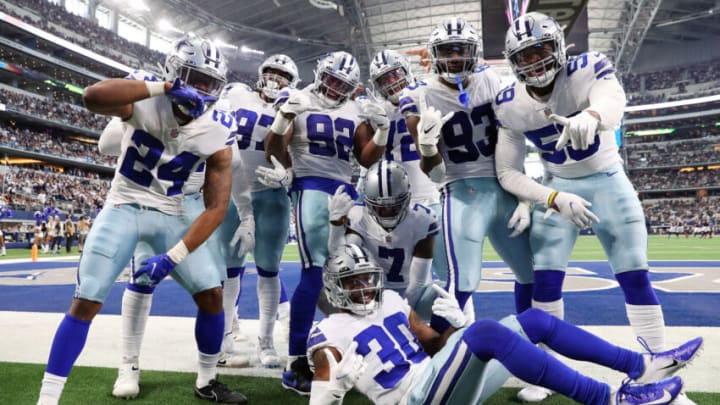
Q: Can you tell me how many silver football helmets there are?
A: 8